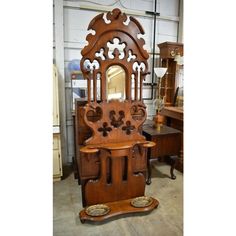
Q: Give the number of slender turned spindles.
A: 4